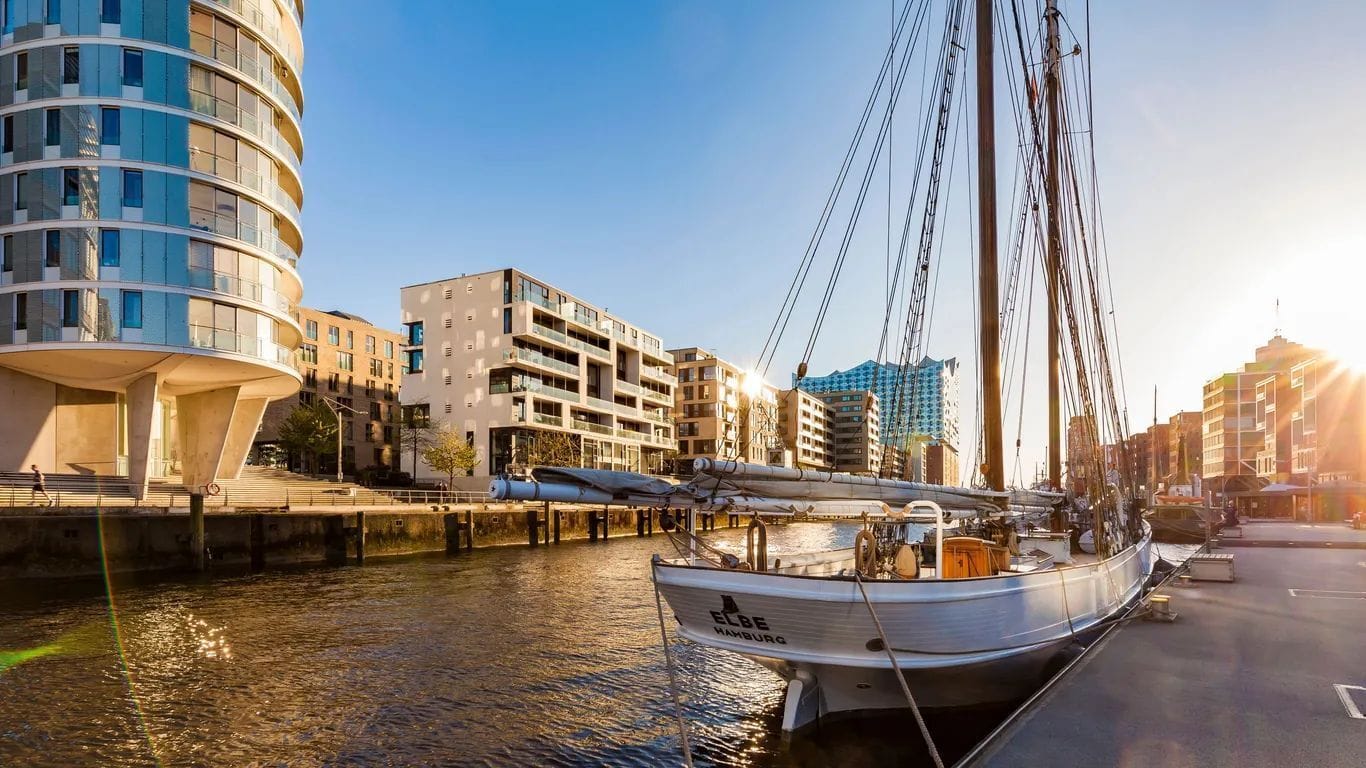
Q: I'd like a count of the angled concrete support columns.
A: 3